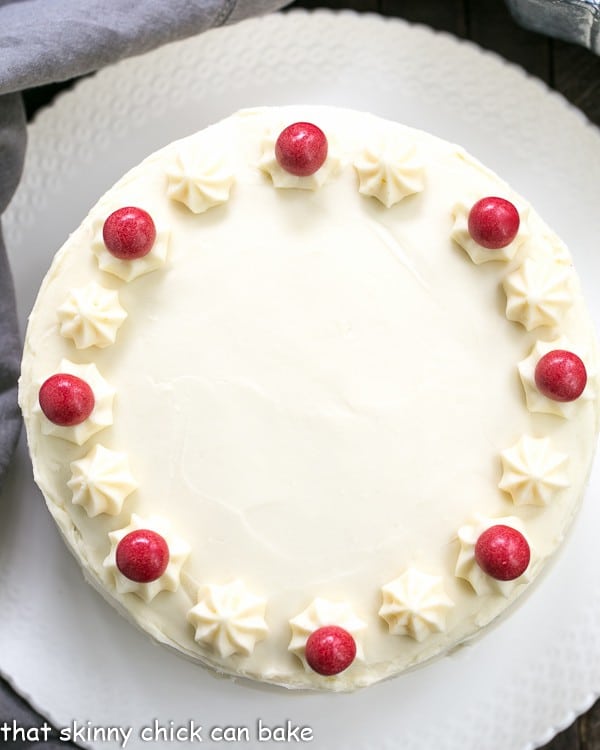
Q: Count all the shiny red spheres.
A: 8